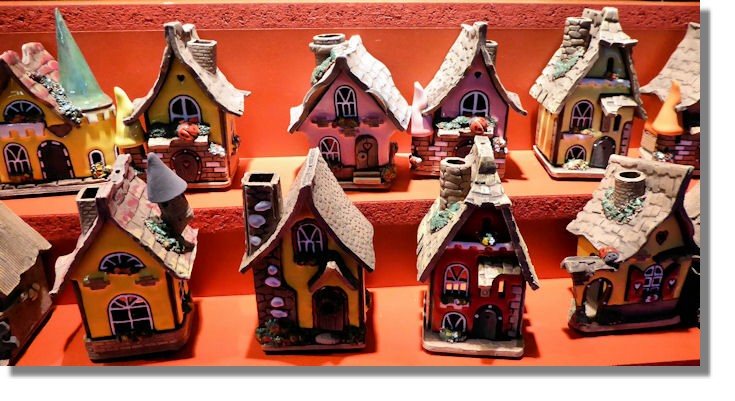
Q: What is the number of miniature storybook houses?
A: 12